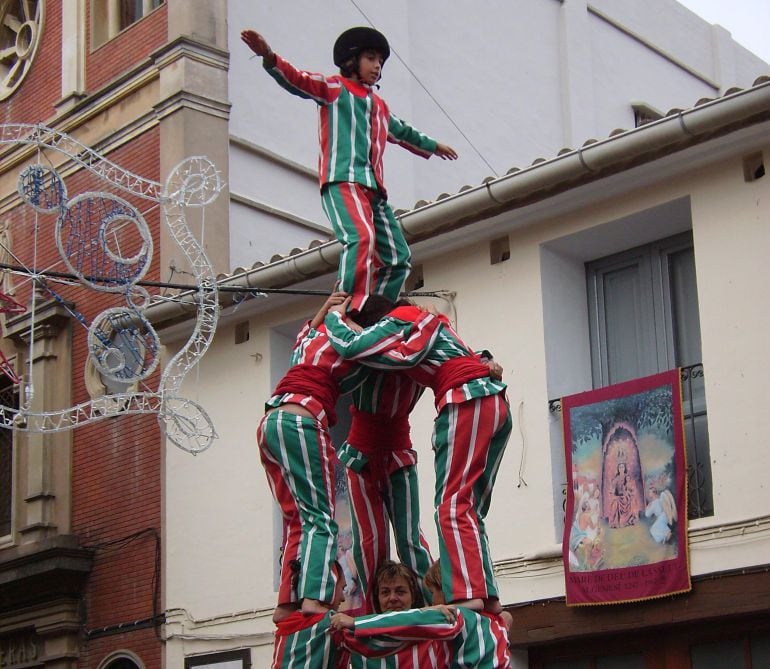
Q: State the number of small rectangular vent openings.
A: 4